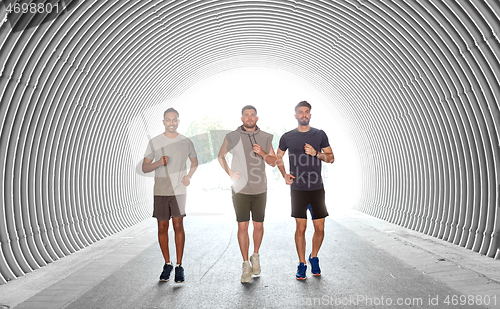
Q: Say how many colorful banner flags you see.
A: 0